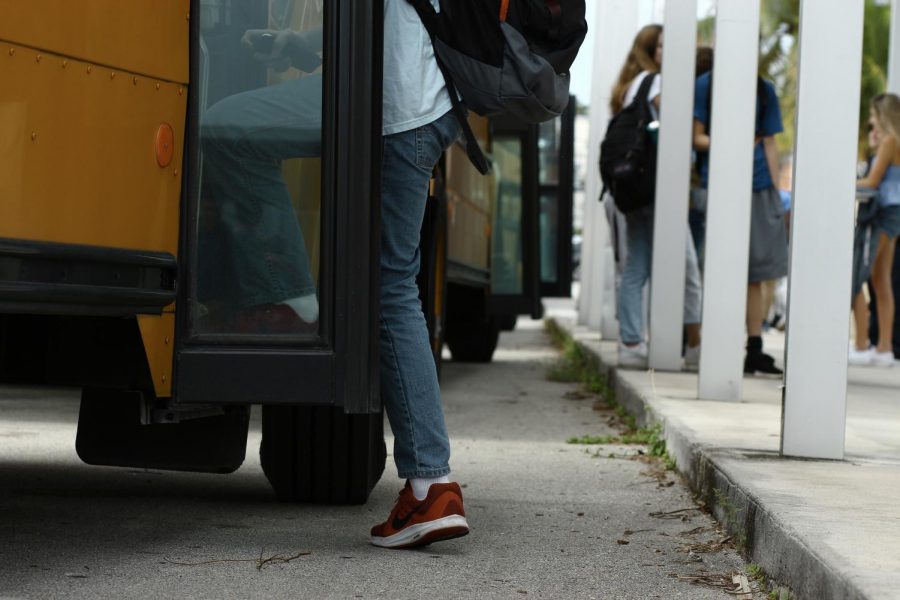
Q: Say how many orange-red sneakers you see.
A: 2